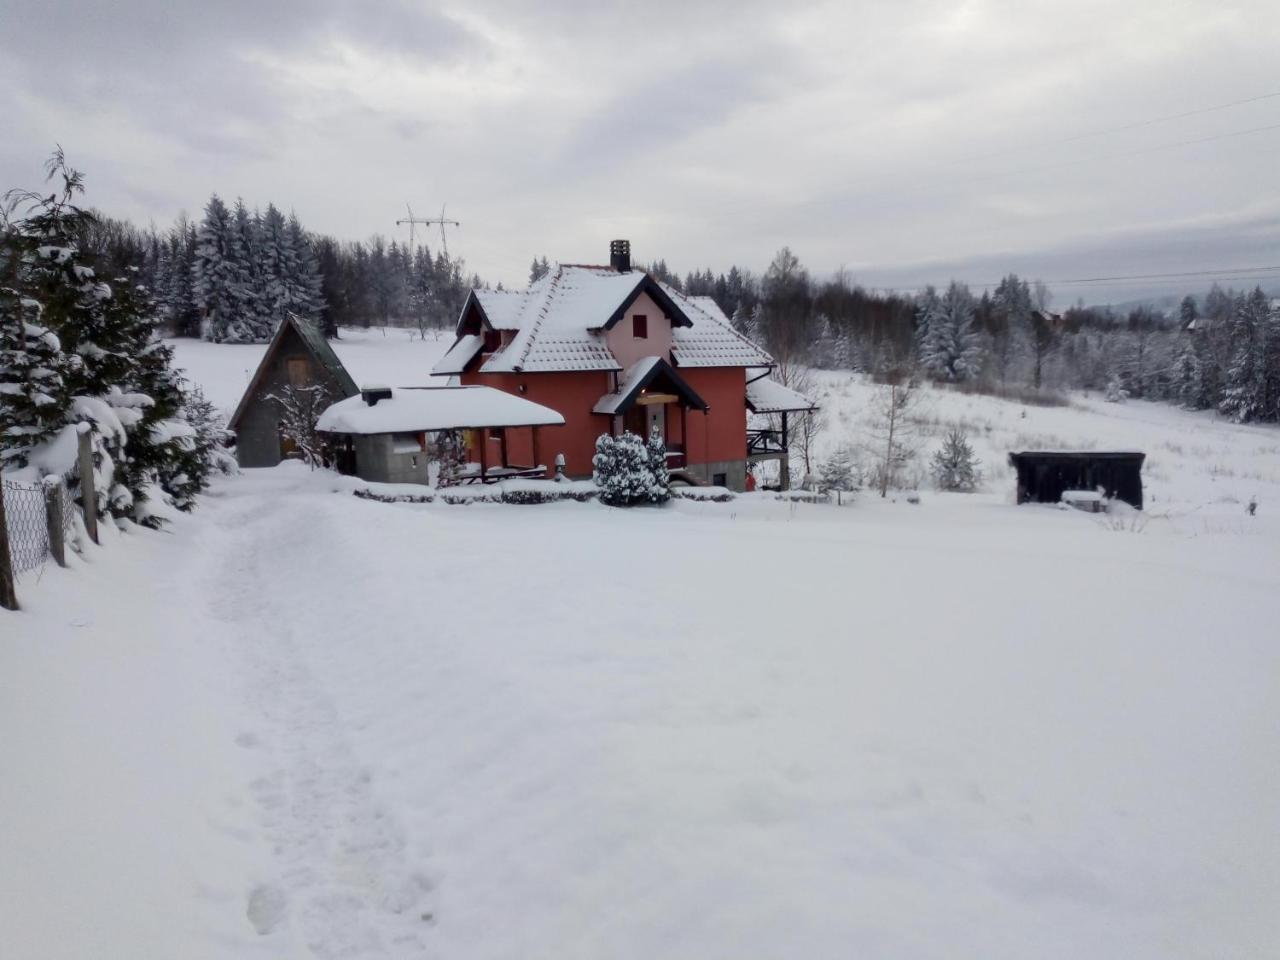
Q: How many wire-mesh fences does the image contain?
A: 1